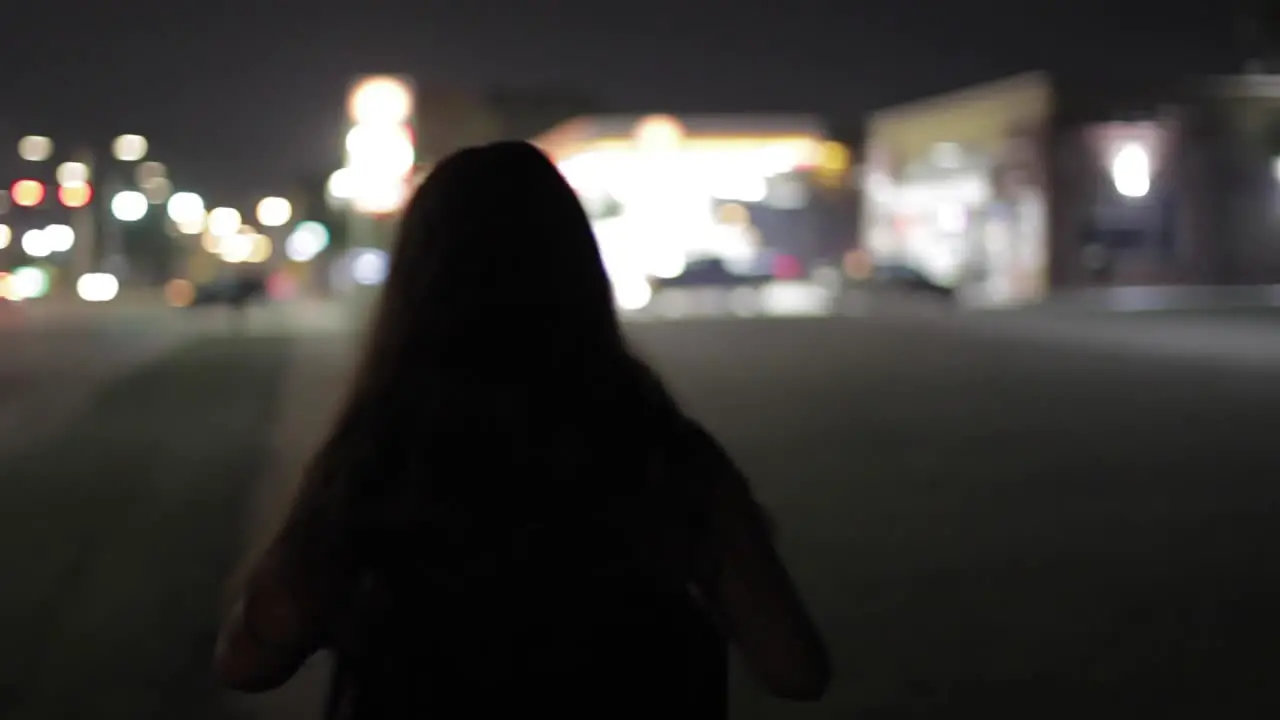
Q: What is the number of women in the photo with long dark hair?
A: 1